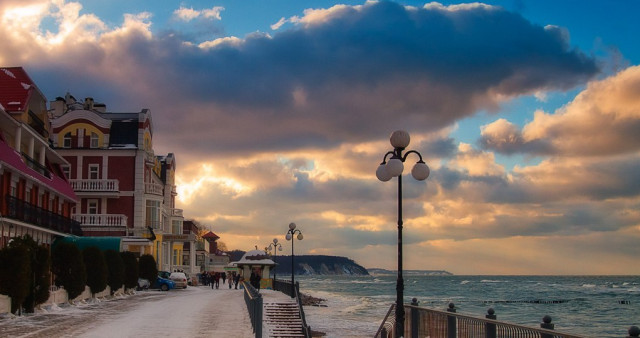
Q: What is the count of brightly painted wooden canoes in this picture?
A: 0